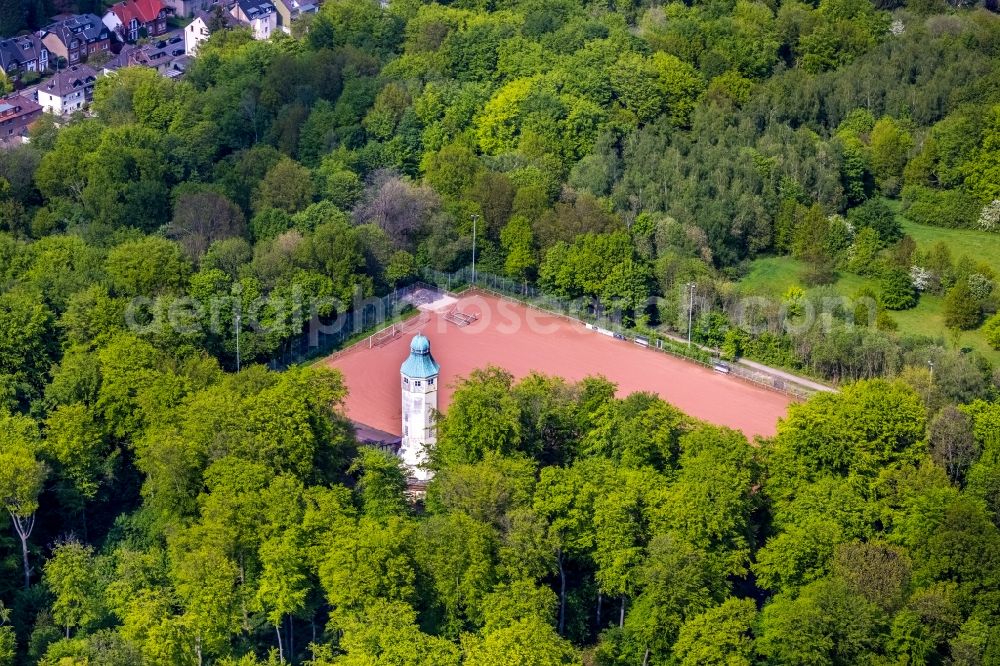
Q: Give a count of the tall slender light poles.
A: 4